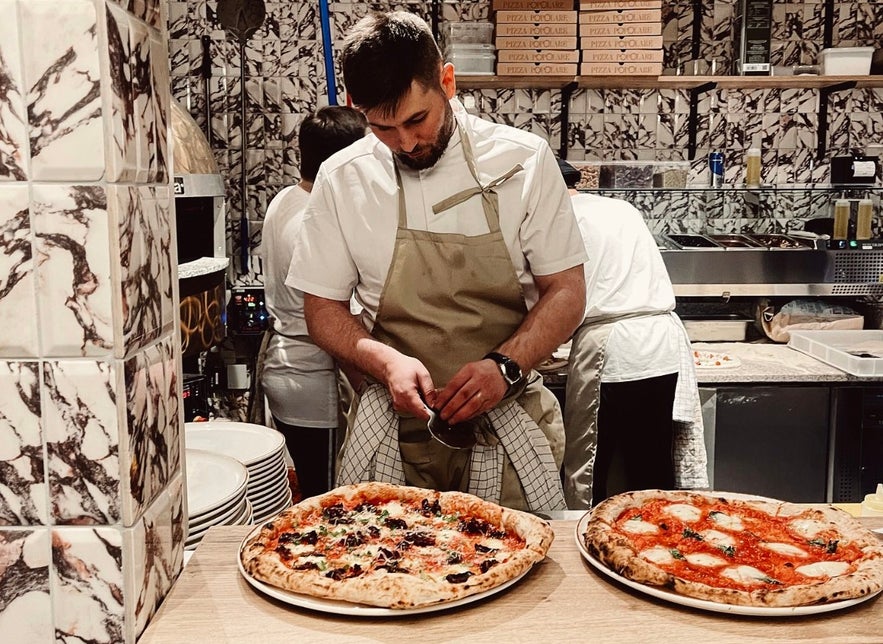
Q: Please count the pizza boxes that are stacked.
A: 12